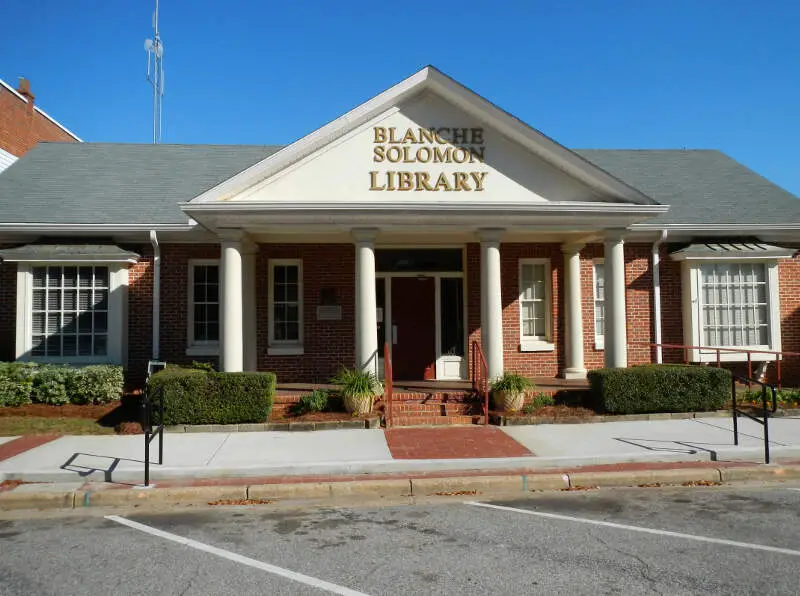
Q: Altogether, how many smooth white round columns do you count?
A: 6